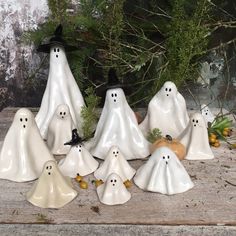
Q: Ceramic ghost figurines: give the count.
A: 12